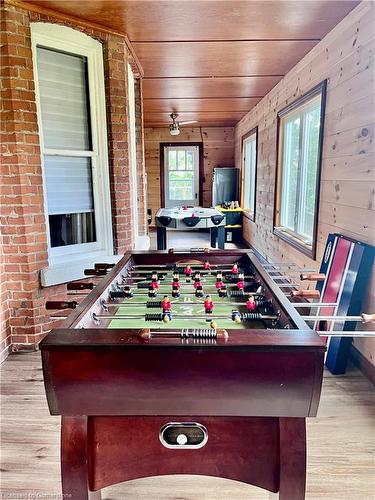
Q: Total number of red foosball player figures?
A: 11